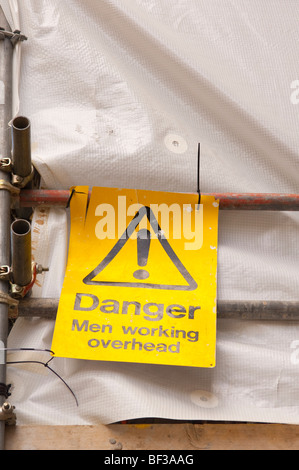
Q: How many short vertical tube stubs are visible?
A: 2